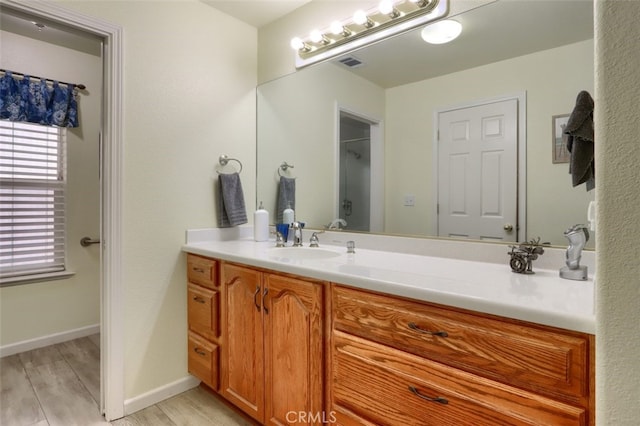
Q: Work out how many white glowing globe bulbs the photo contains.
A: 6